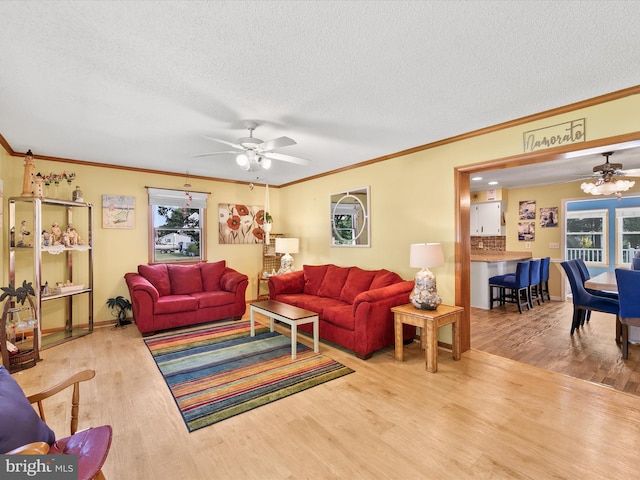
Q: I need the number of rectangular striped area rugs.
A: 1